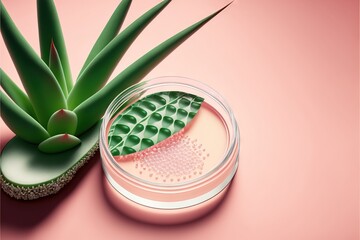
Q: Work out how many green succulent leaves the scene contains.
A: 10